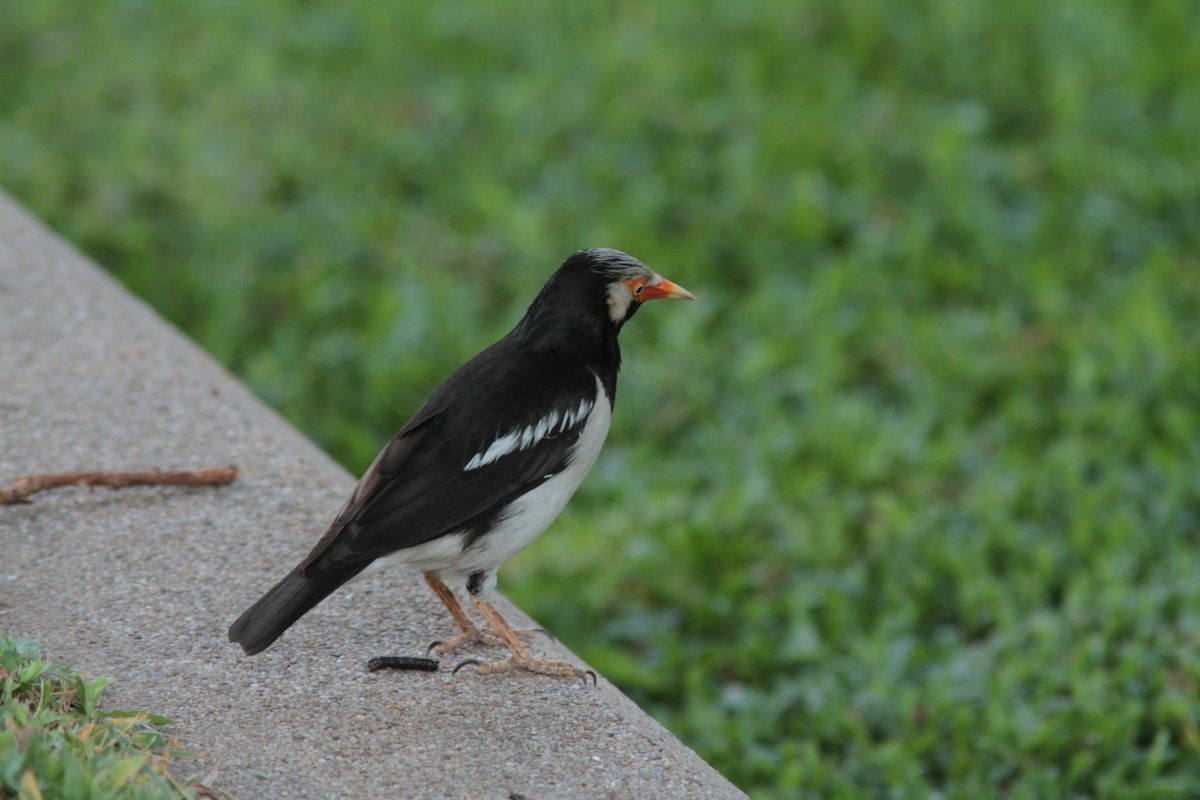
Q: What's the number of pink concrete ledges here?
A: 0